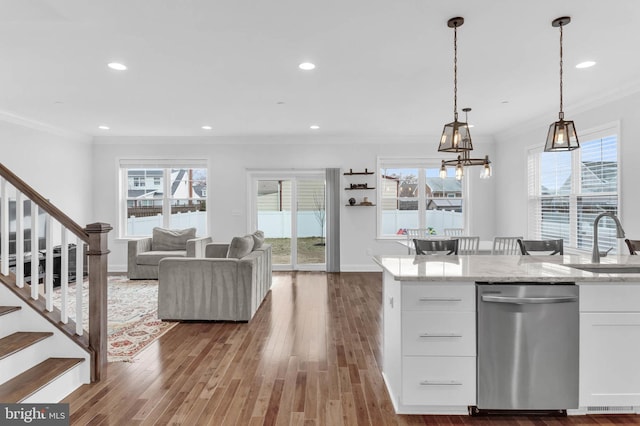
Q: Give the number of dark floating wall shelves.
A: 3